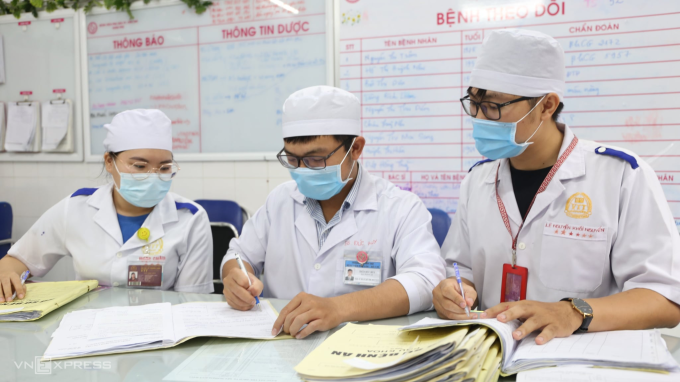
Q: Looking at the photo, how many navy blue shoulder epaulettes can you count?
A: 4